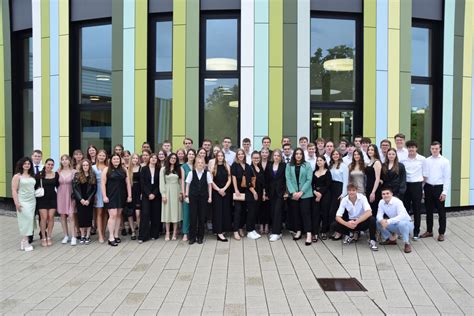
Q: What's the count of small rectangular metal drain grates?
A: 1